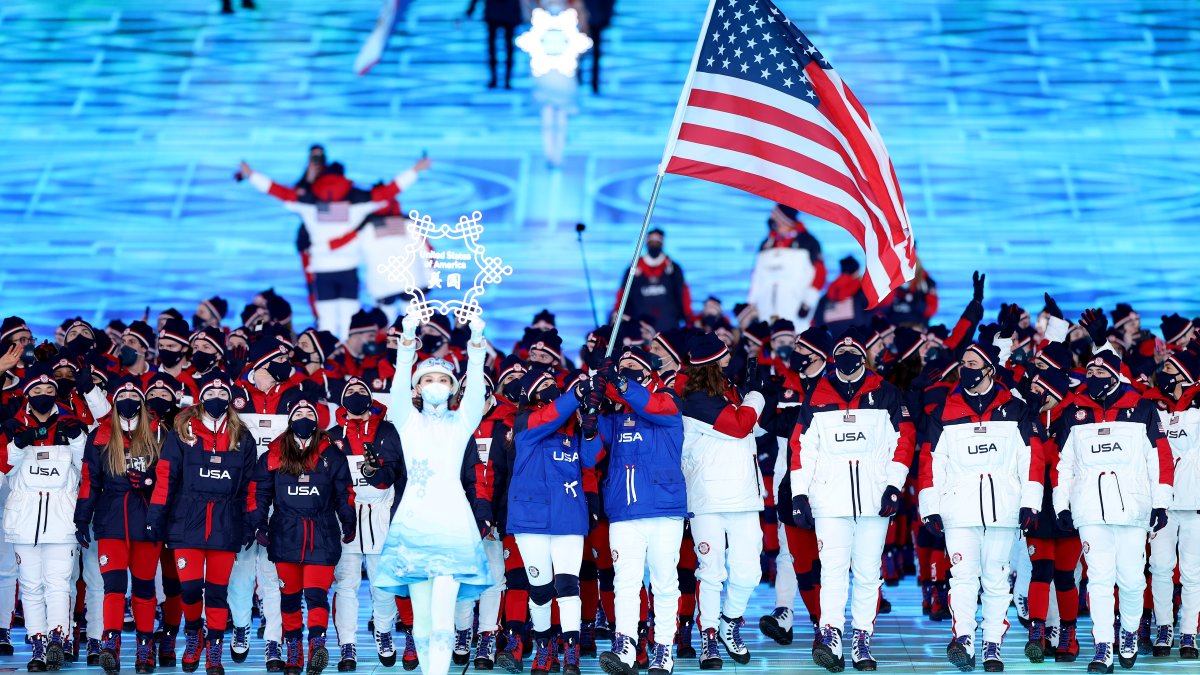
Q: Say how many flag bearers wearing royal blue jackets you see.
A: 2